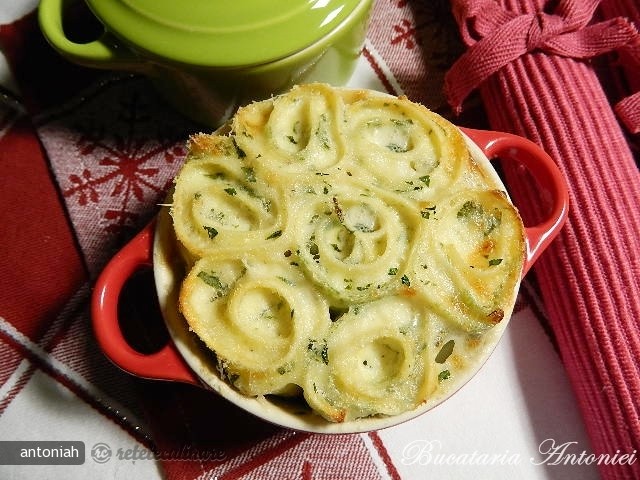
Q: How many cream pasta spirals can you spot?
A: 7